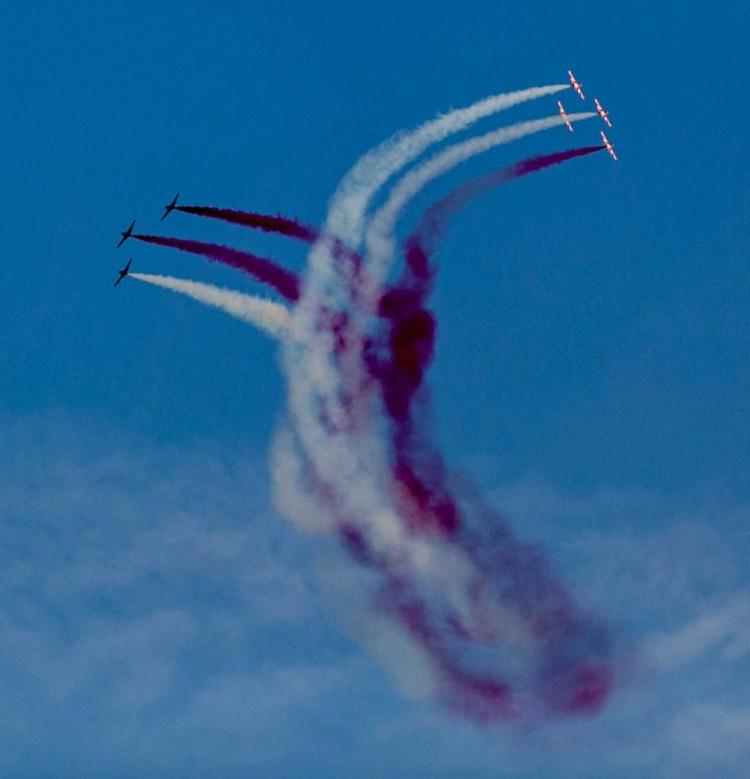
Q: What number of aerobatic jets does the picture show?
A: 7